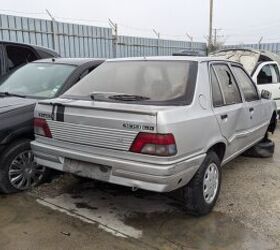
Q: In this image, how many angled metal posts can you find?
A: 5